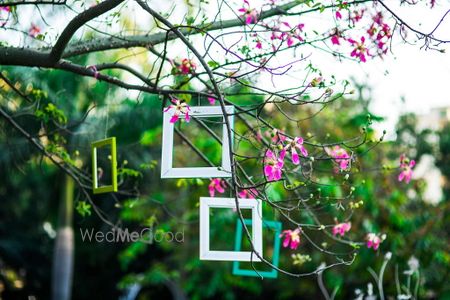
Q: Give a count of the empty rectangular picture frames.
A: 4